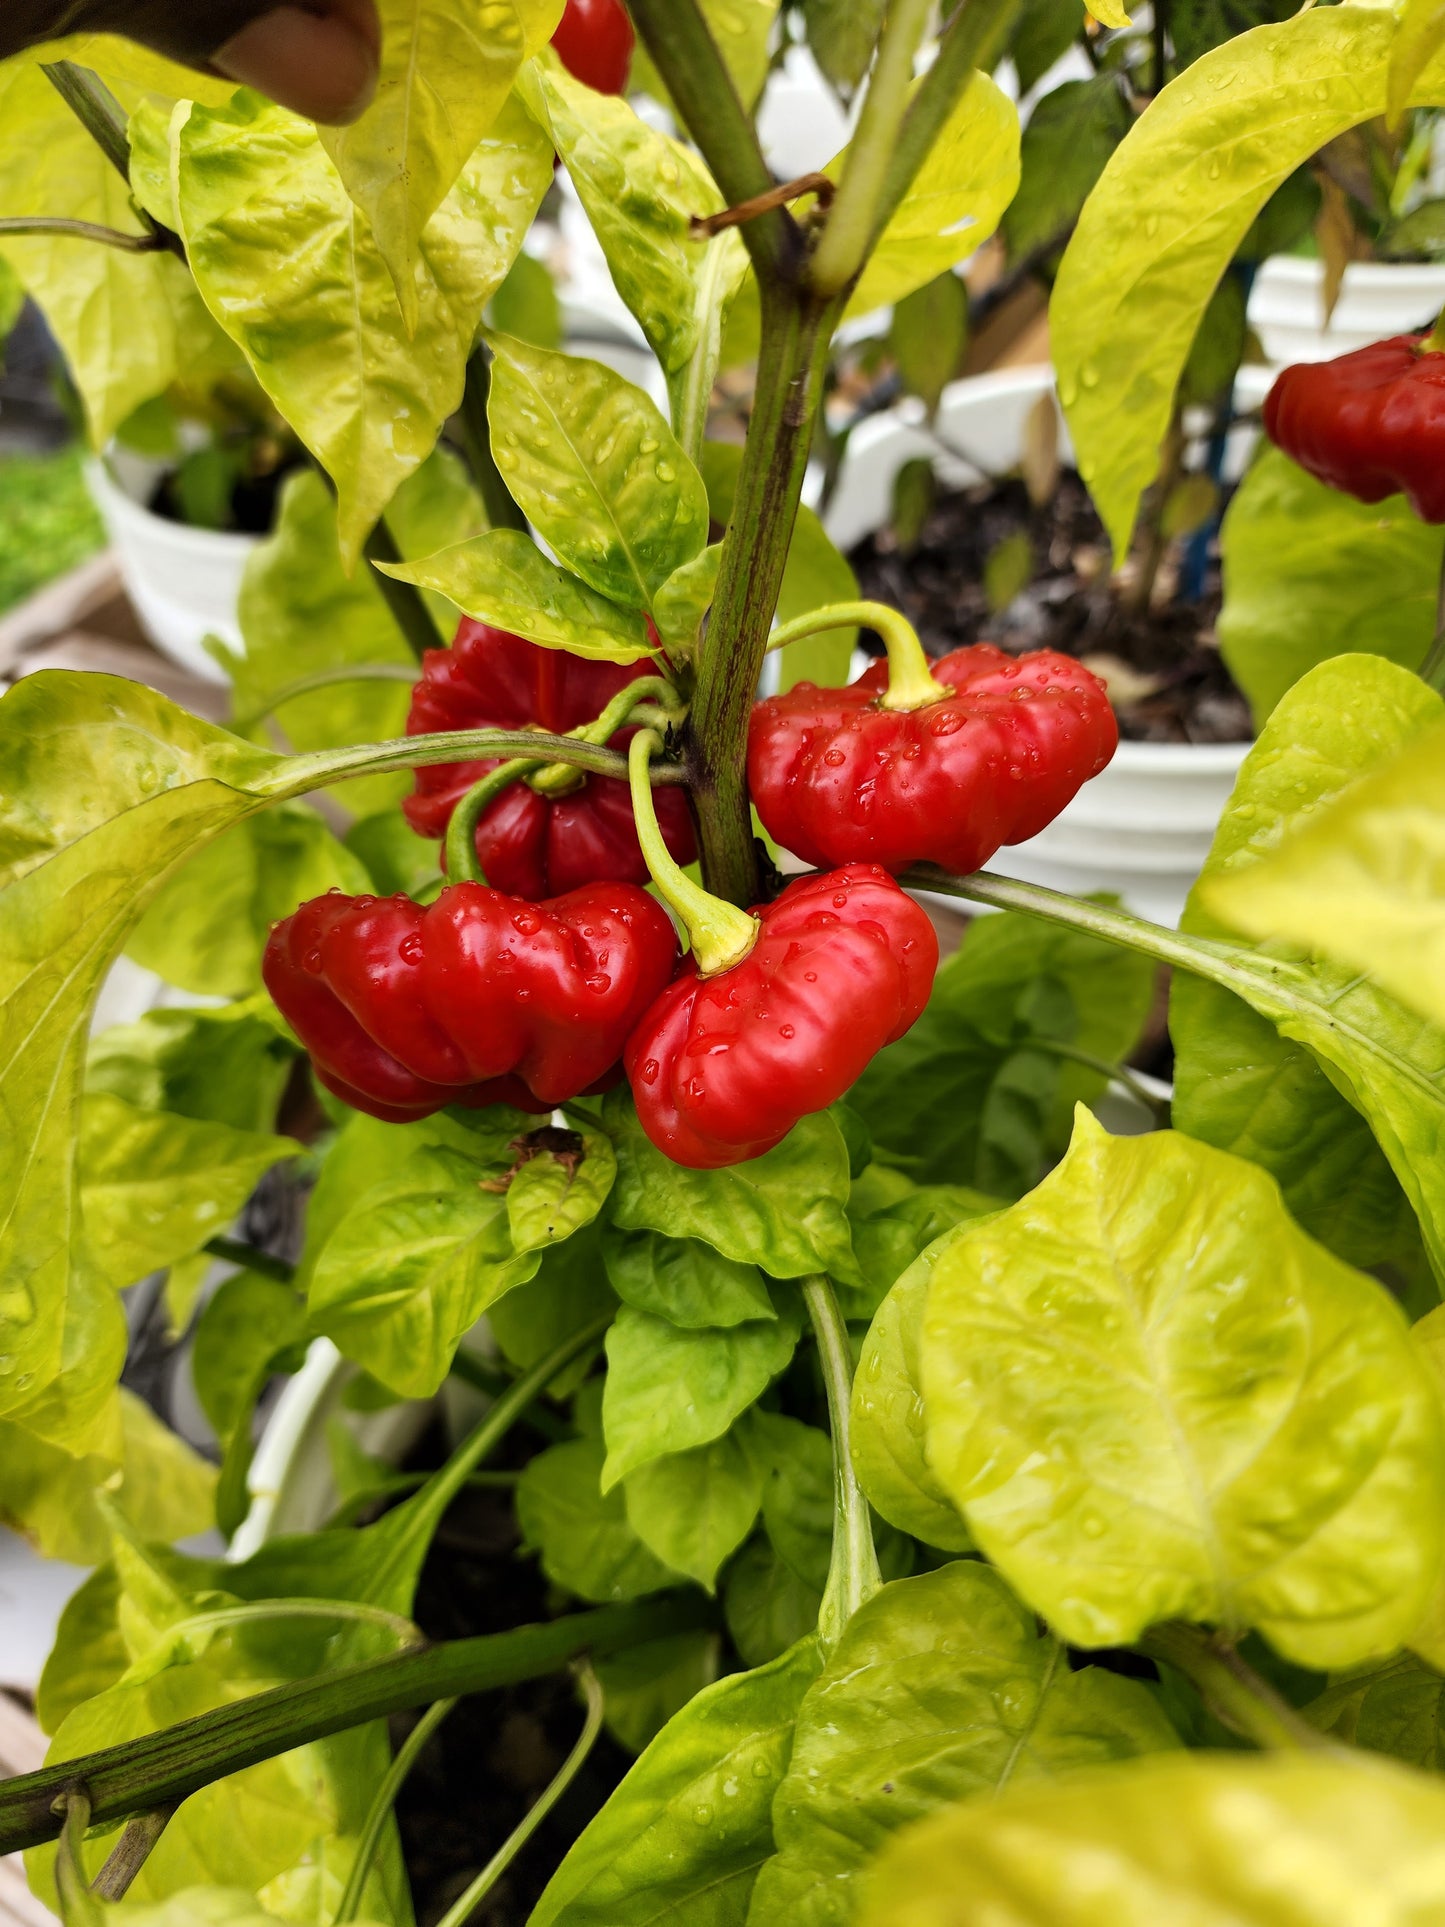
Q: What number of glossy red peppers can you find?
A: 6